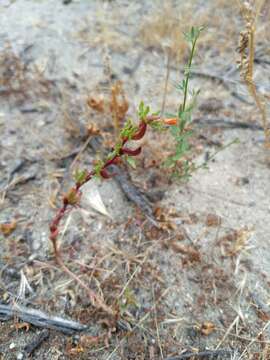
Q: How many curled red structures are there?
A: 3